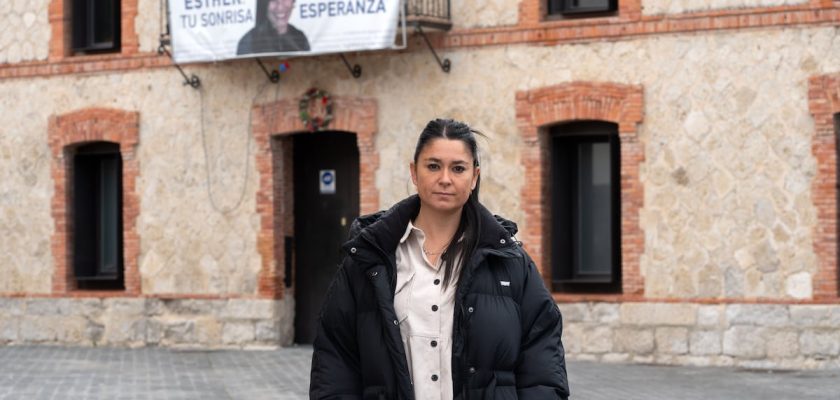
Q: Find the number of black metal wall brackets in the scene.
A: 4